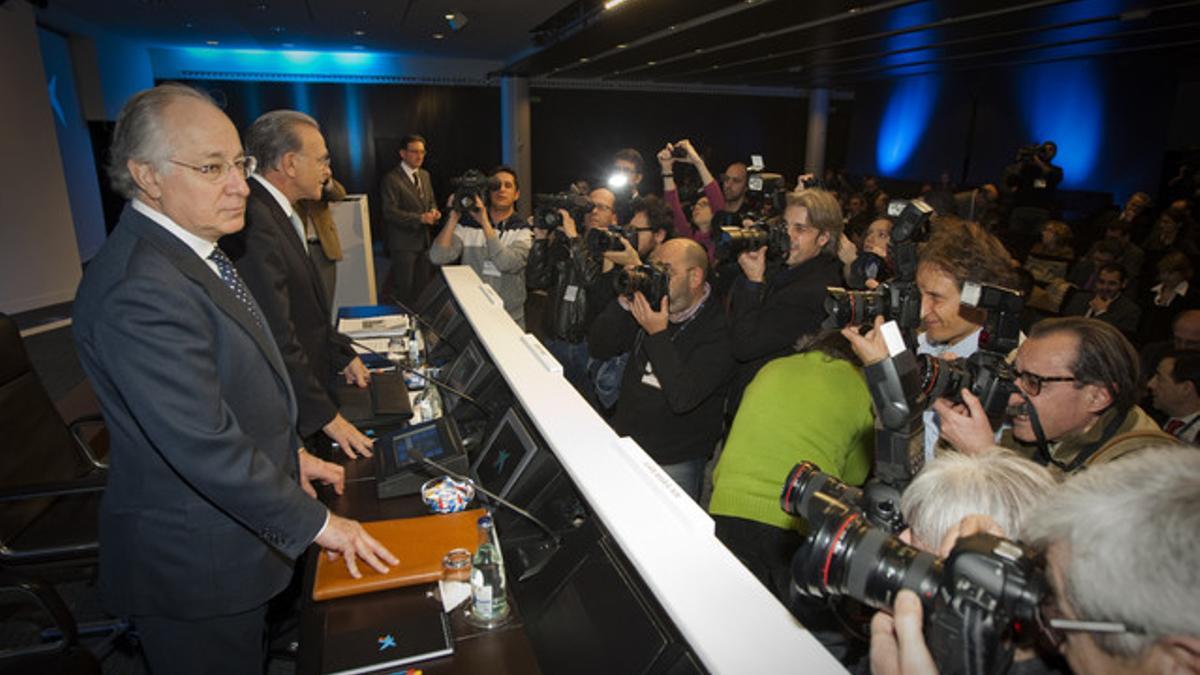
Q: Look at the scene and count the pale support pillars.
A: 2